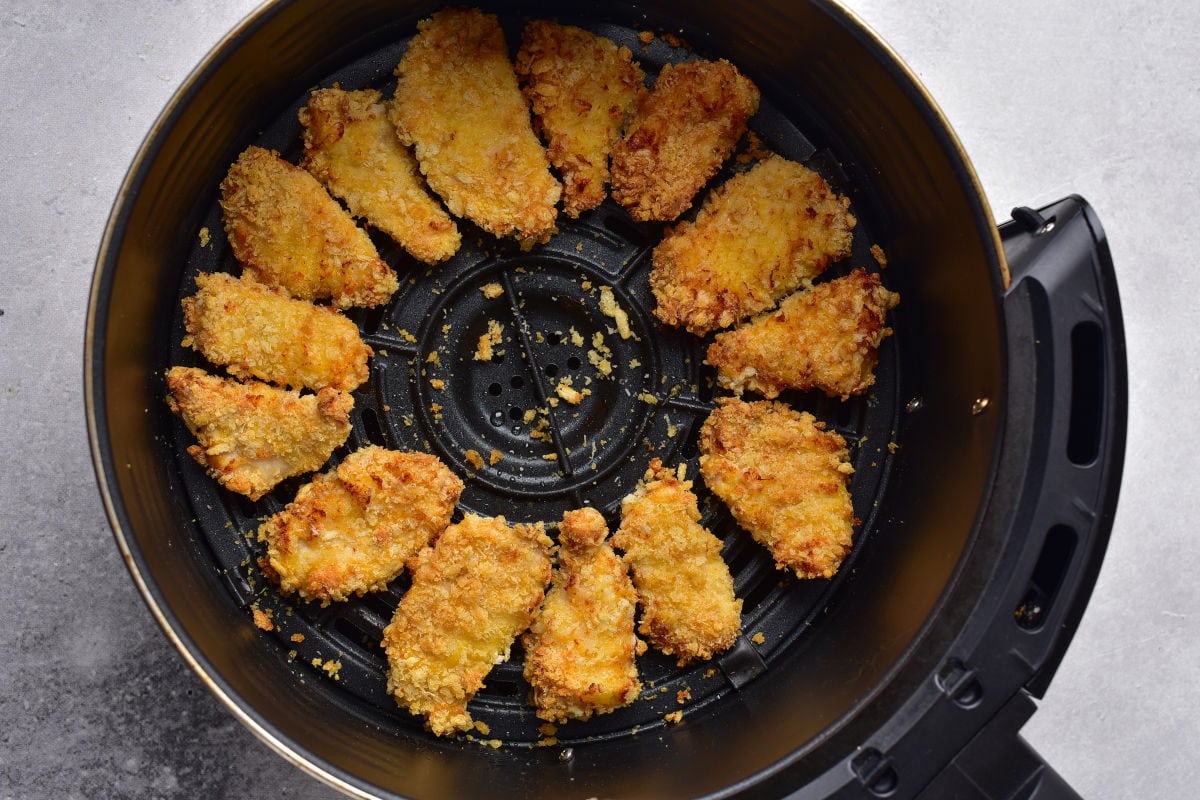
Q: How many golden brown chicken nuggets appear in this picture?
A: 14